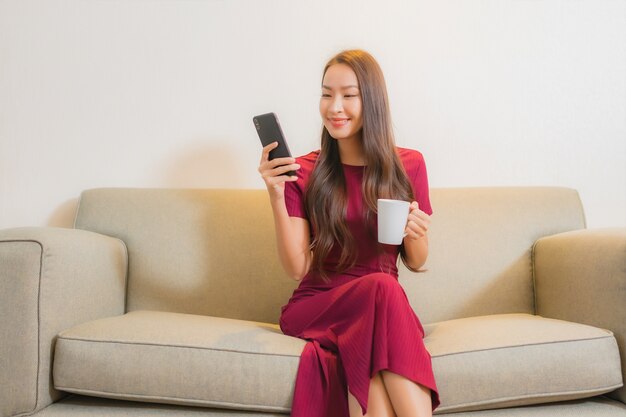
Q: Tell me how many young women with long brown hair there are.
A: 1